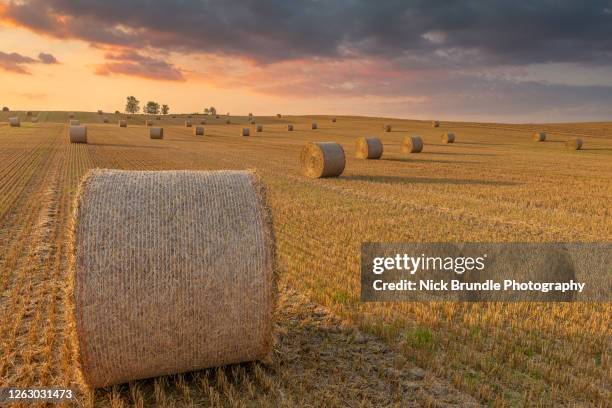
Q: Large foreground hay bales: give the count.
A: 1